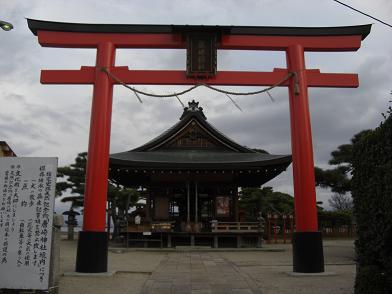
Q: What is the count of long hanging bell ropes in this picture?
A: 2